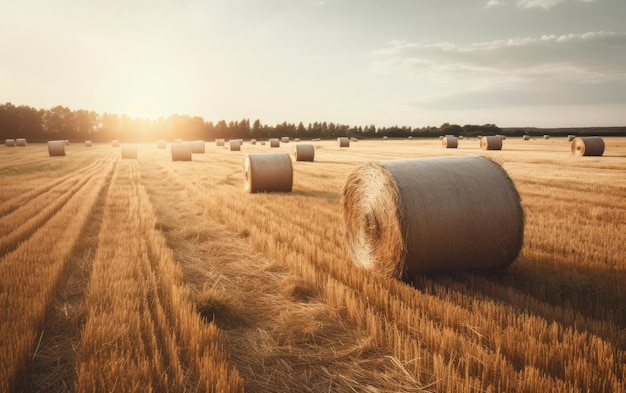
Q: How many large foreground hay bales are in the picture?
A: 1